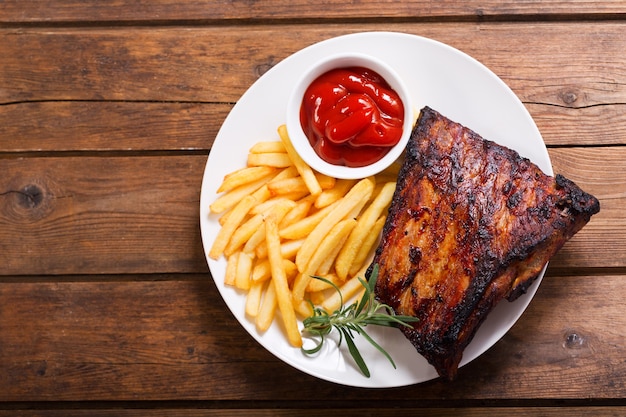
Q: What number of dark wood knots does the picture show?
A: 3